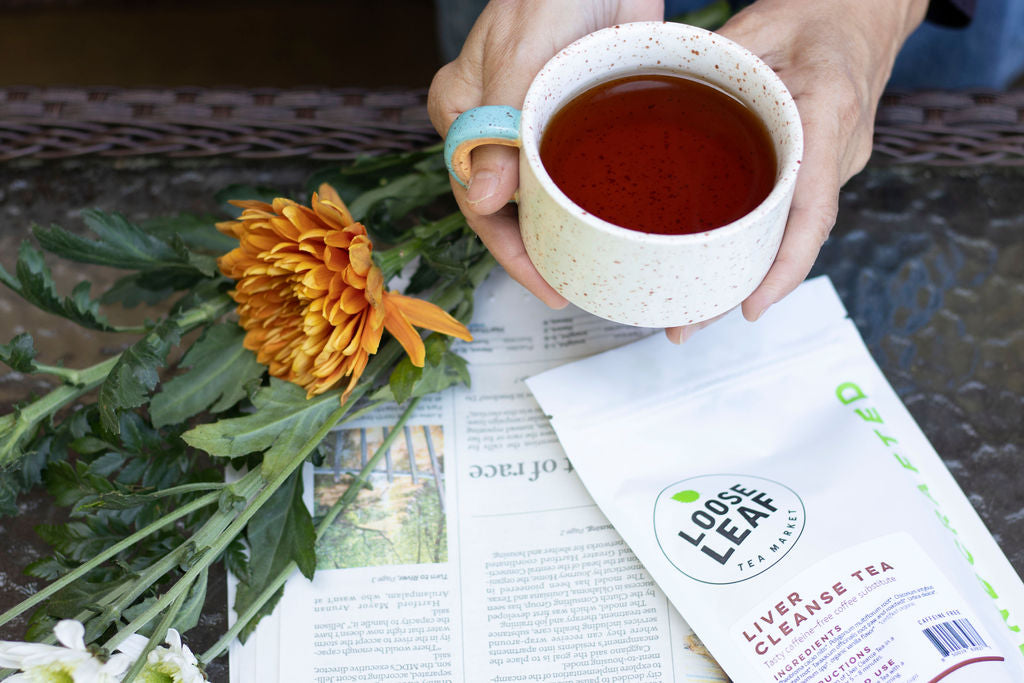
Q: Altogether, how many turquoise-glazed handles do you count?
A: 1